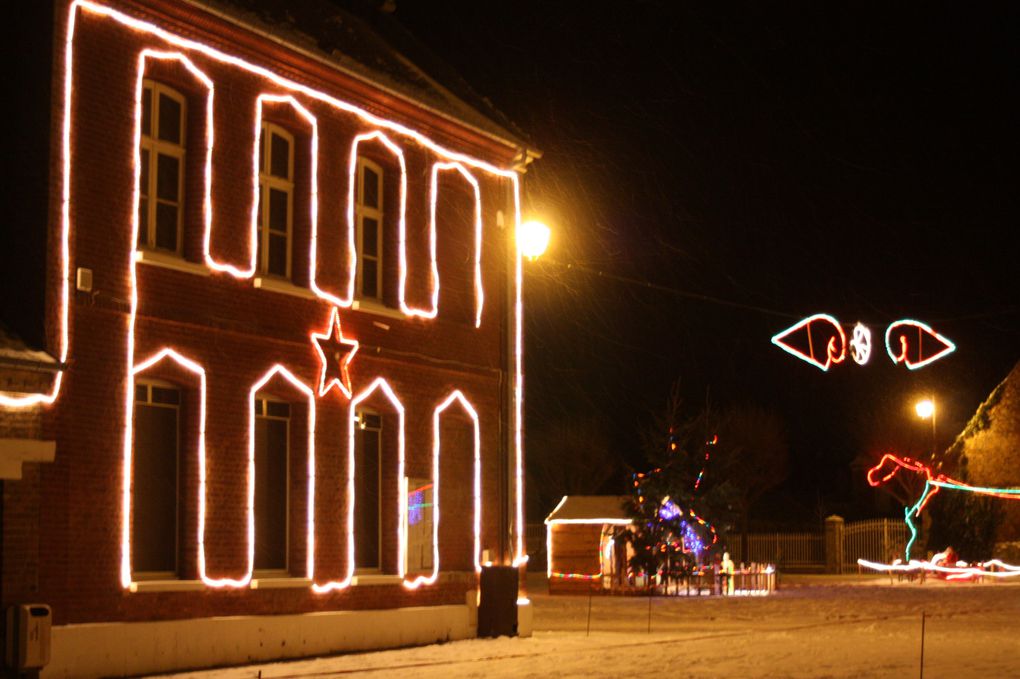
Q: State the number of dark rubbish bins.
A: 1